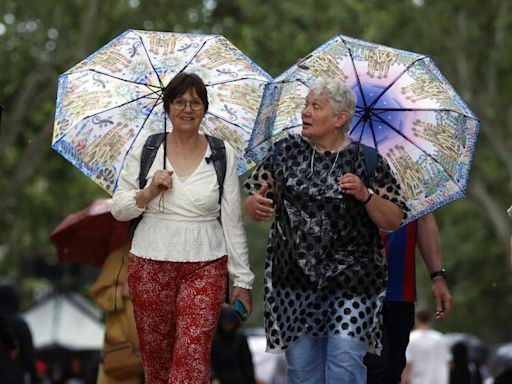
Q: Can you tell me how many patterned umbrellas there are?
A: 2